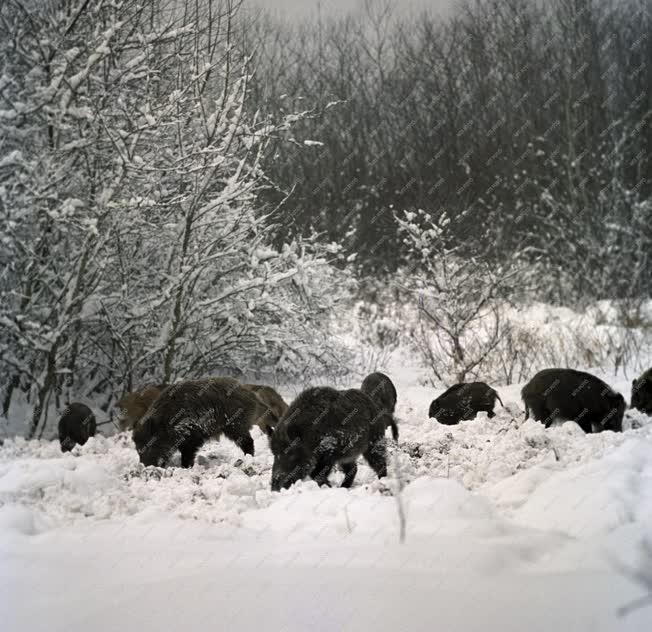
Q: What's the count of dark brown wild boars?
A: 7